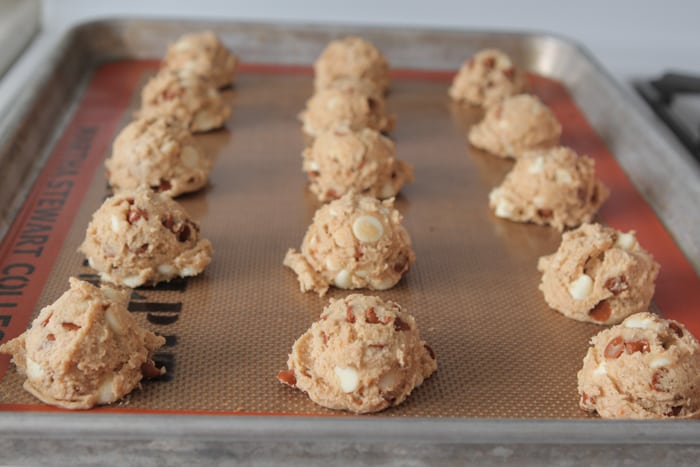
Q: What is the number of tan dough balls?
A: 15